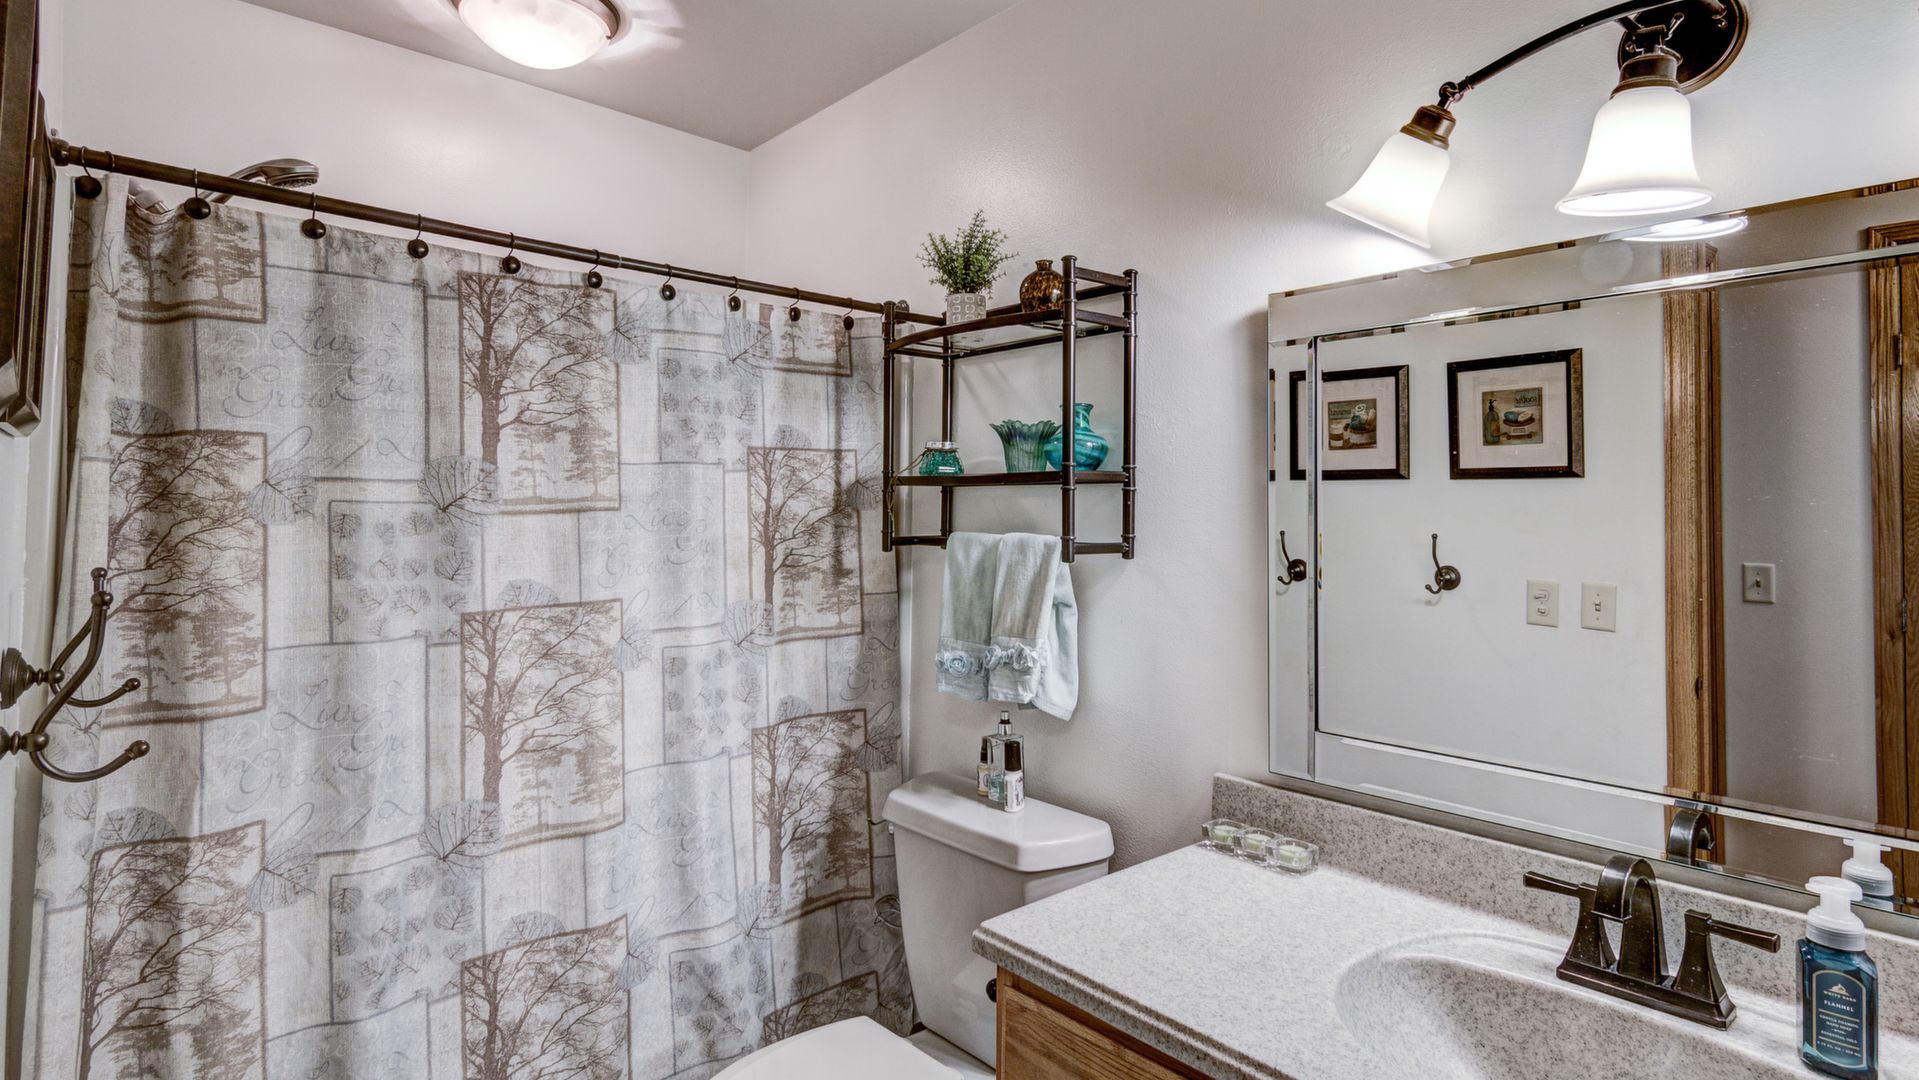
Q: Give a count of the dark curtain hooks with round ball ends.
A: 10